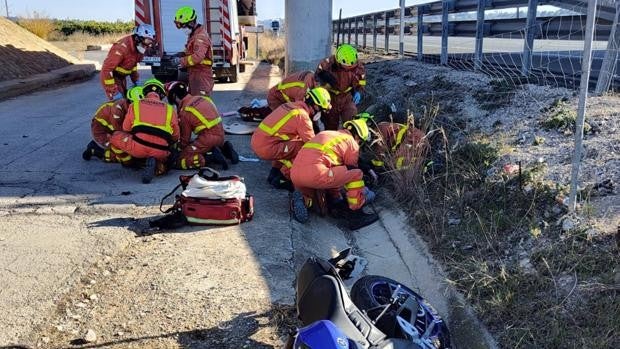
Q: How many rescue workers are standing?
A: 3